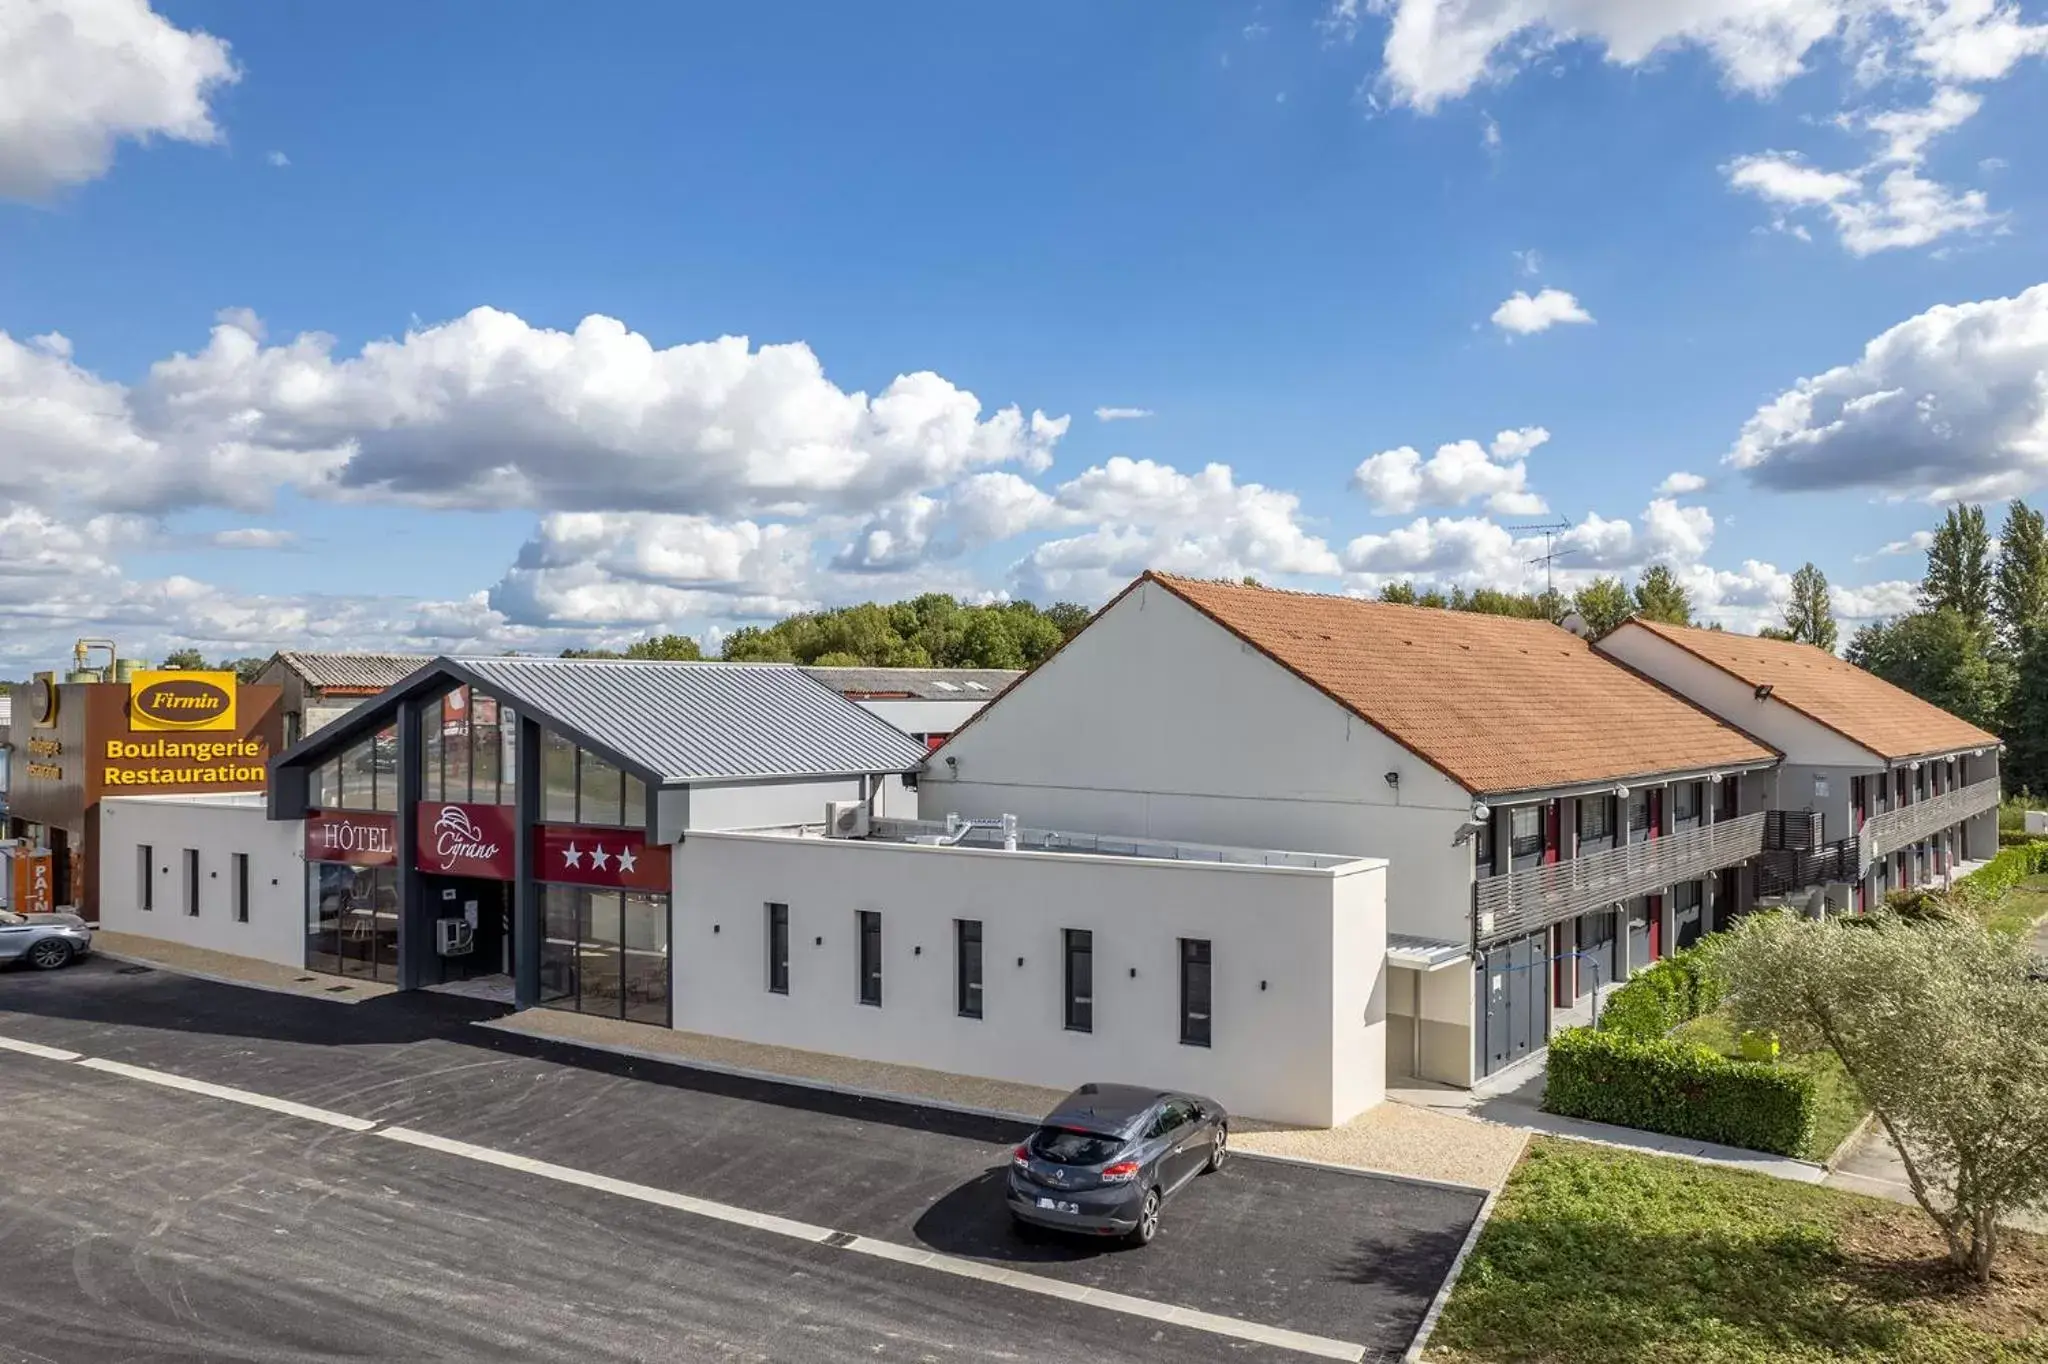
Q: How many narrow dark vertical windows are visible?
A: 8